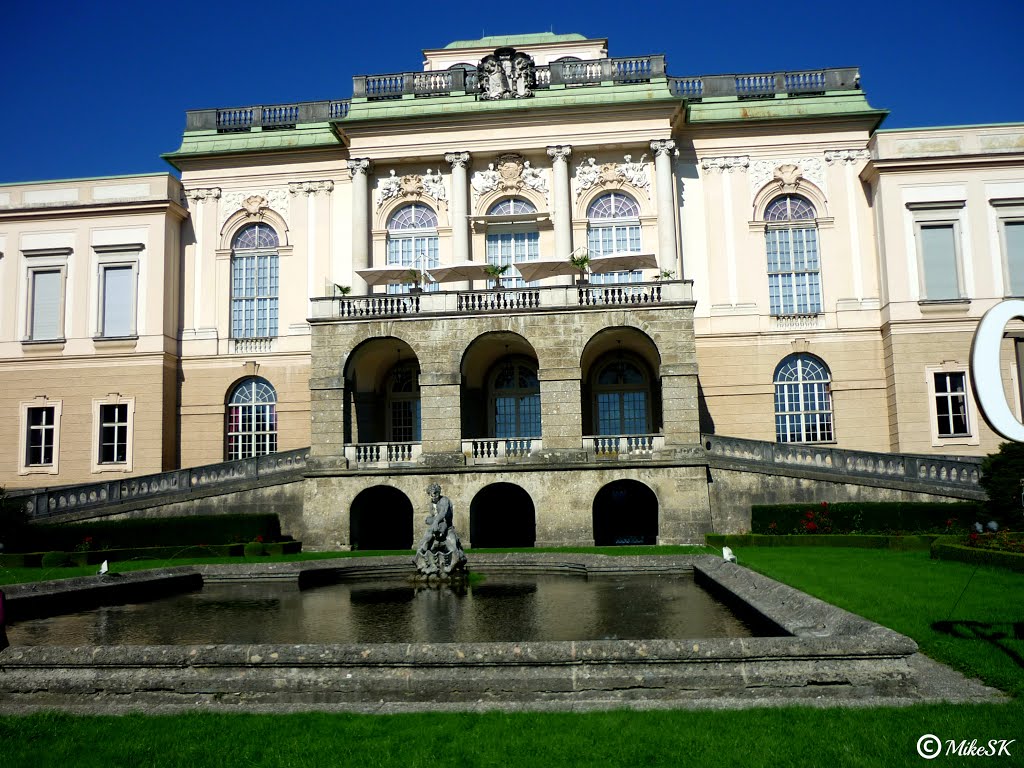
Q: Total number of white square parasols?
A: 4